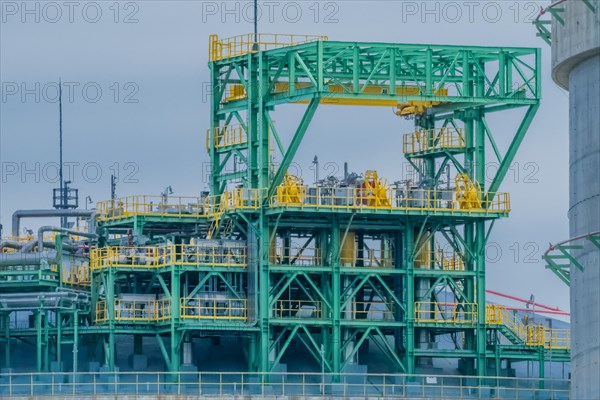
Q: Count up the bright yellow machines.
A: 3